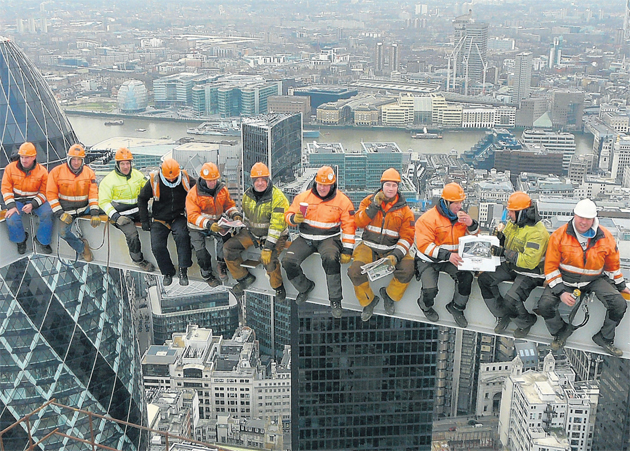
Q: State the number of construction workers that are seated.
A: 11